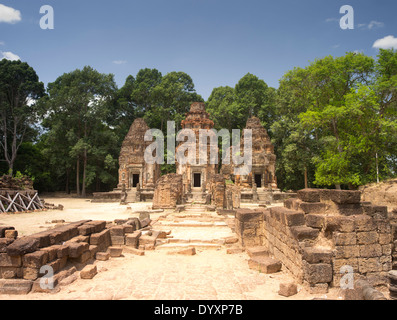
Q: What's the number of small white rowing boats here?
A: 0